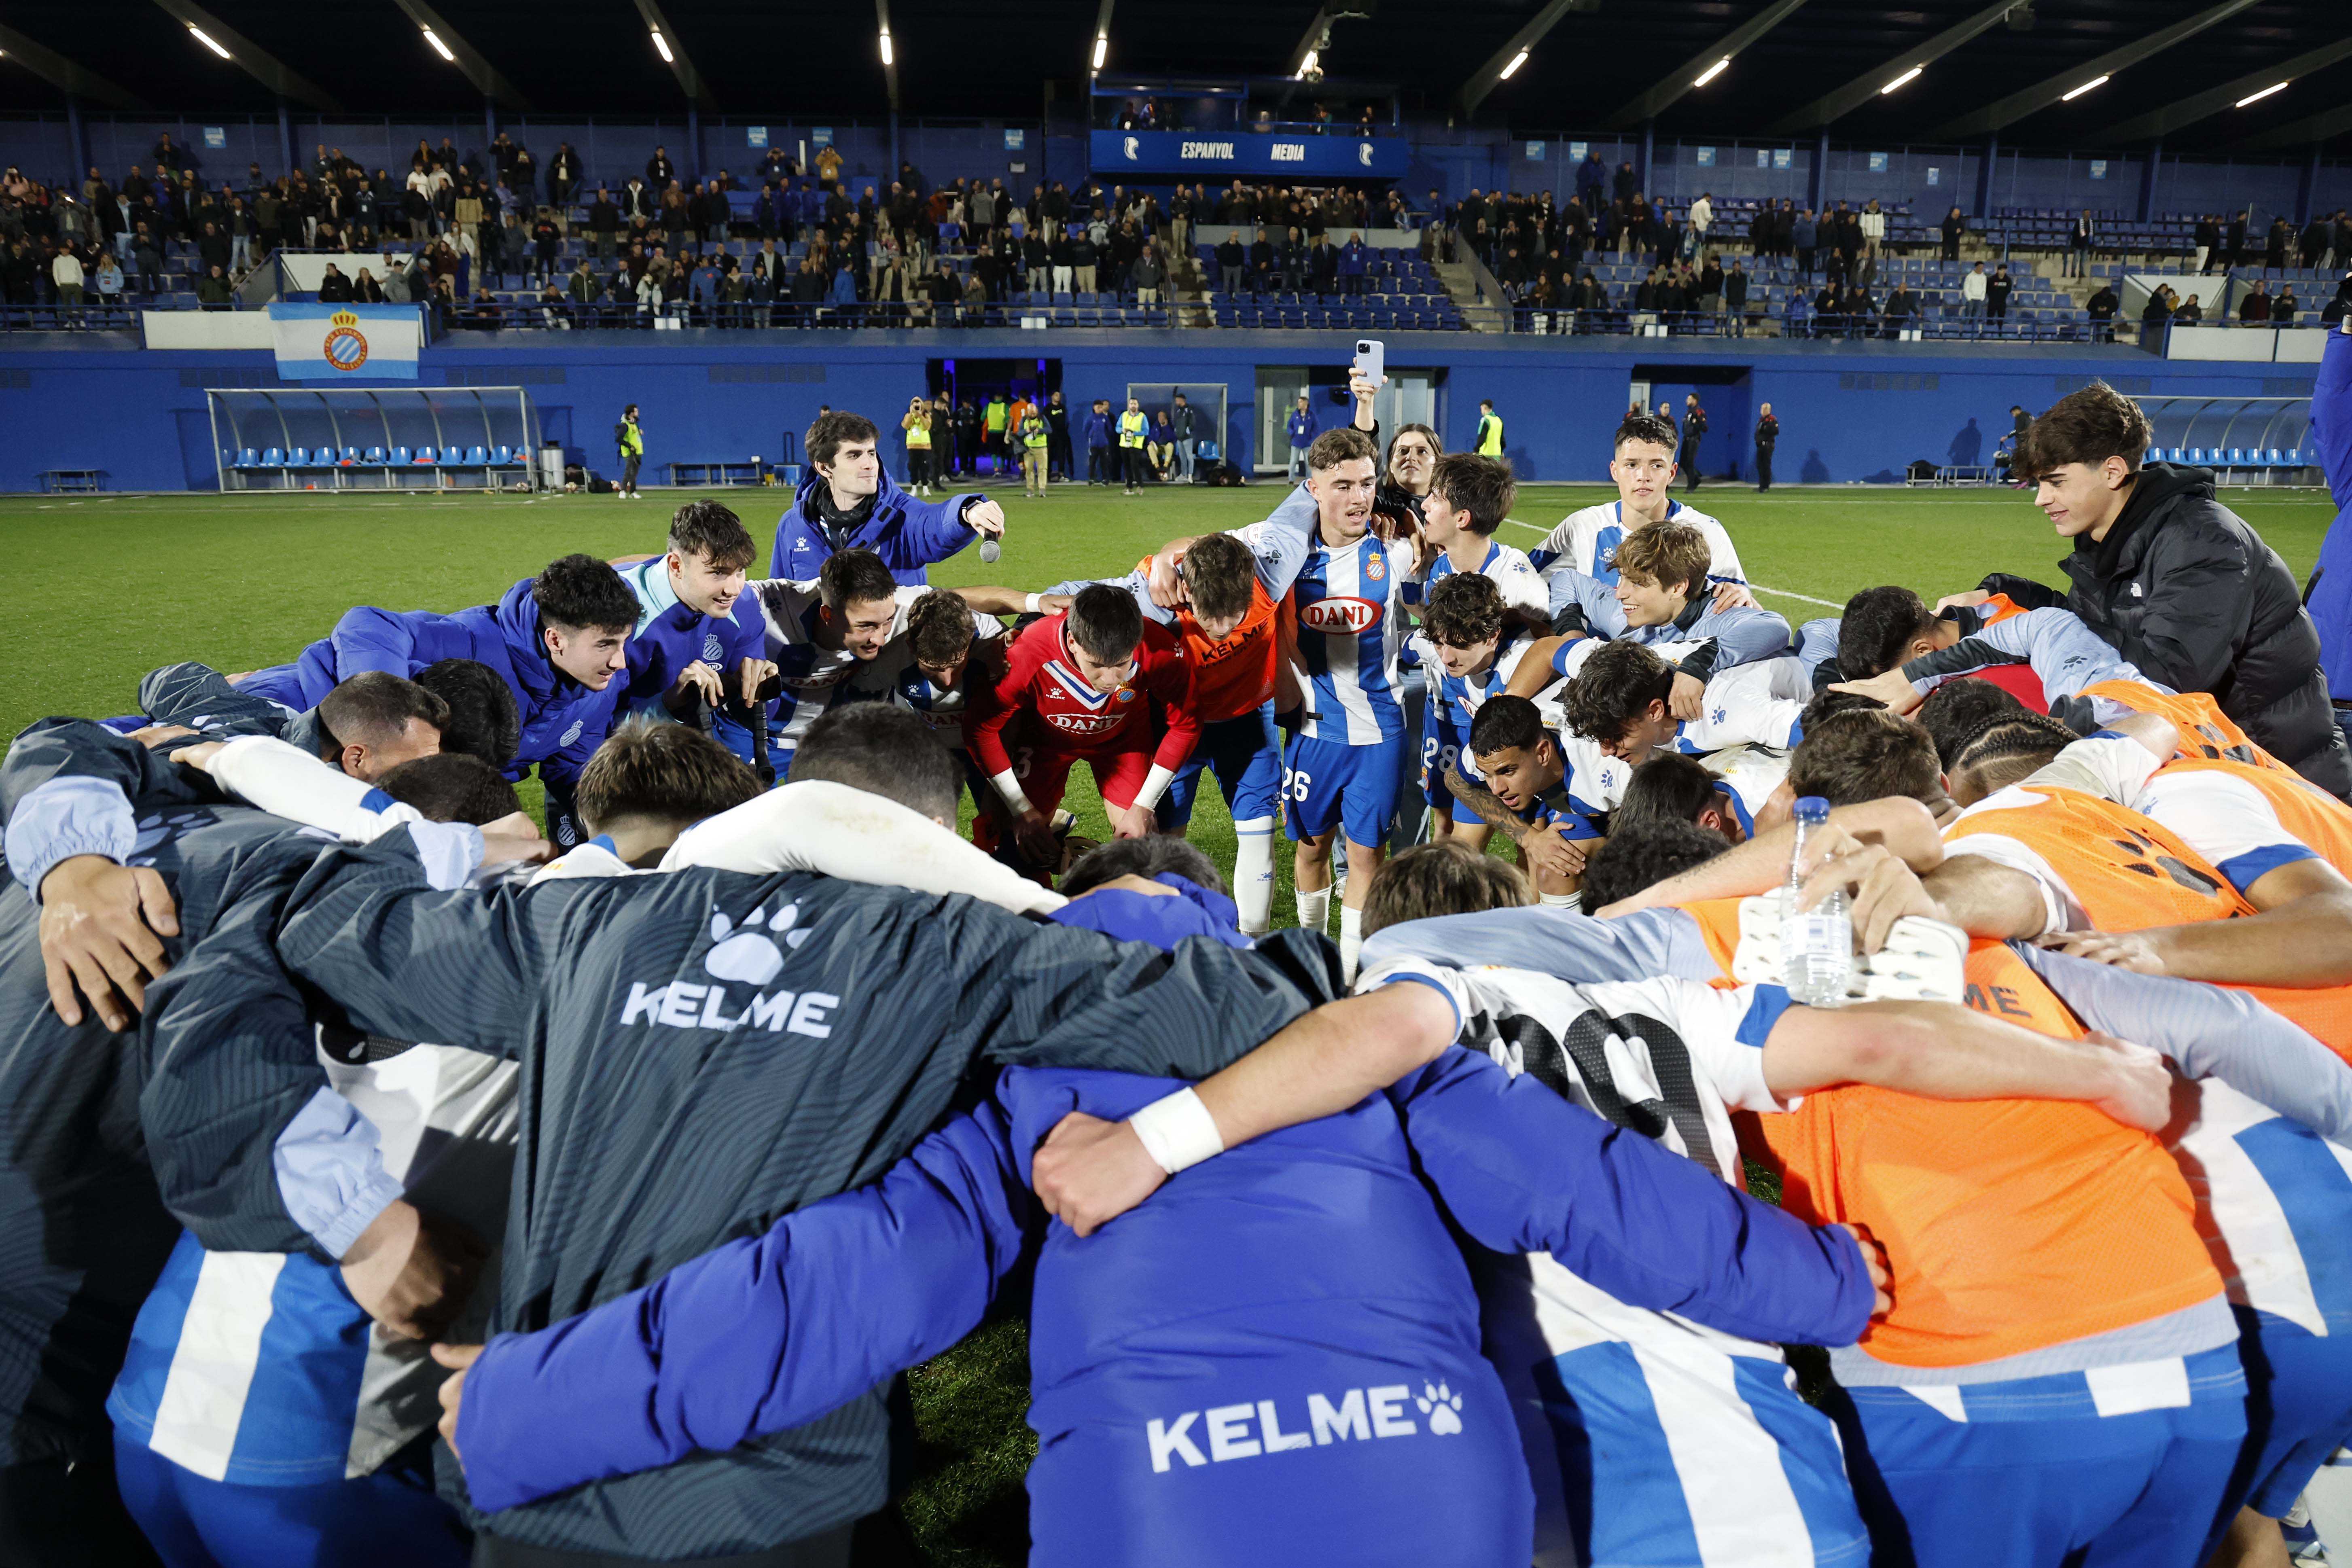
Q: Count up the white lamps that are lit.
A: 11